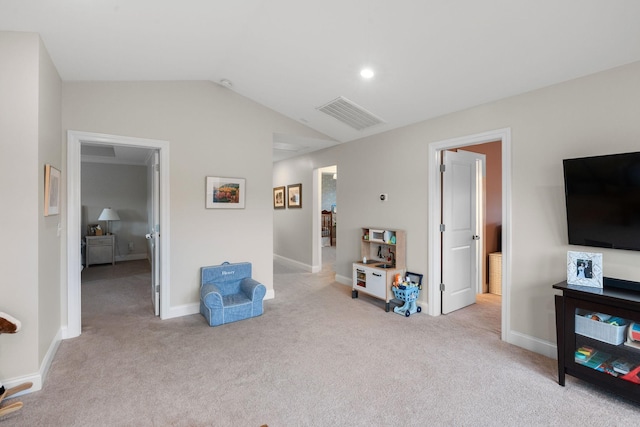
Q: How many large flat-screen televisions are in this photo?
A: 1